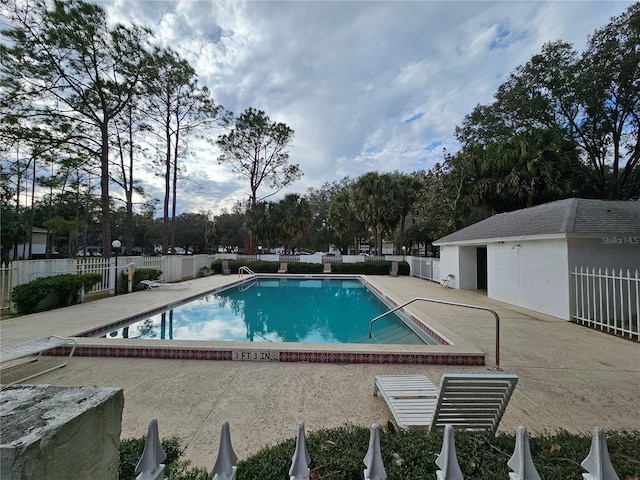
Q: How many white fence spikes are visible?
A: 7